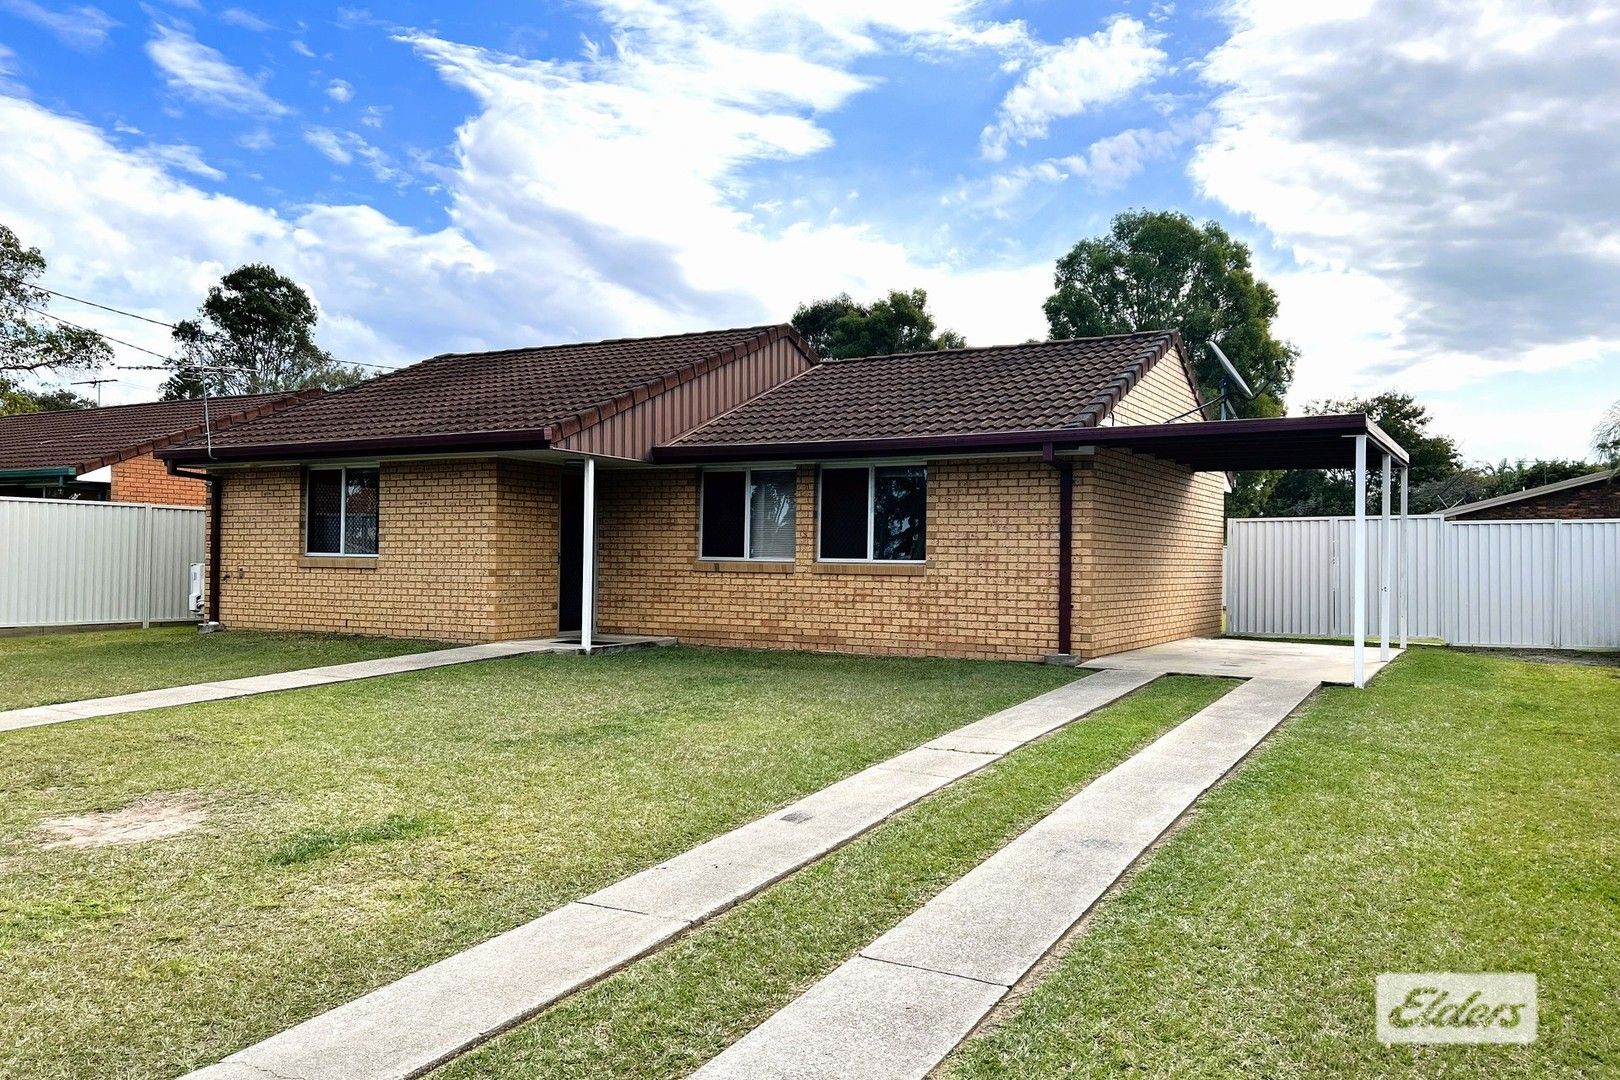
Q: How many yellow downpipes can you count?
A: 0